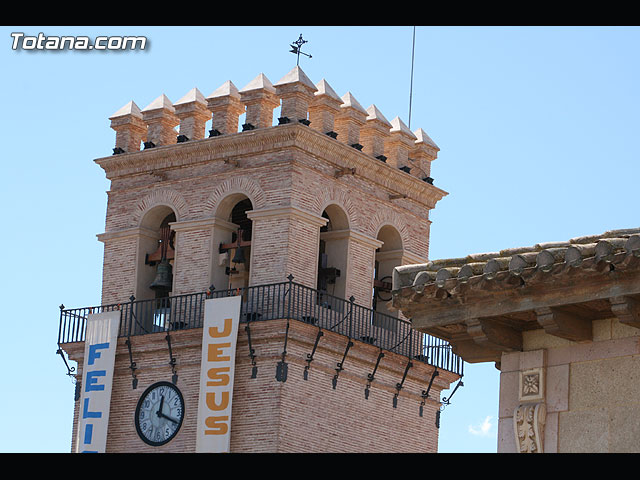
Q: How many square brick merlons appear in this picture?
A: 11